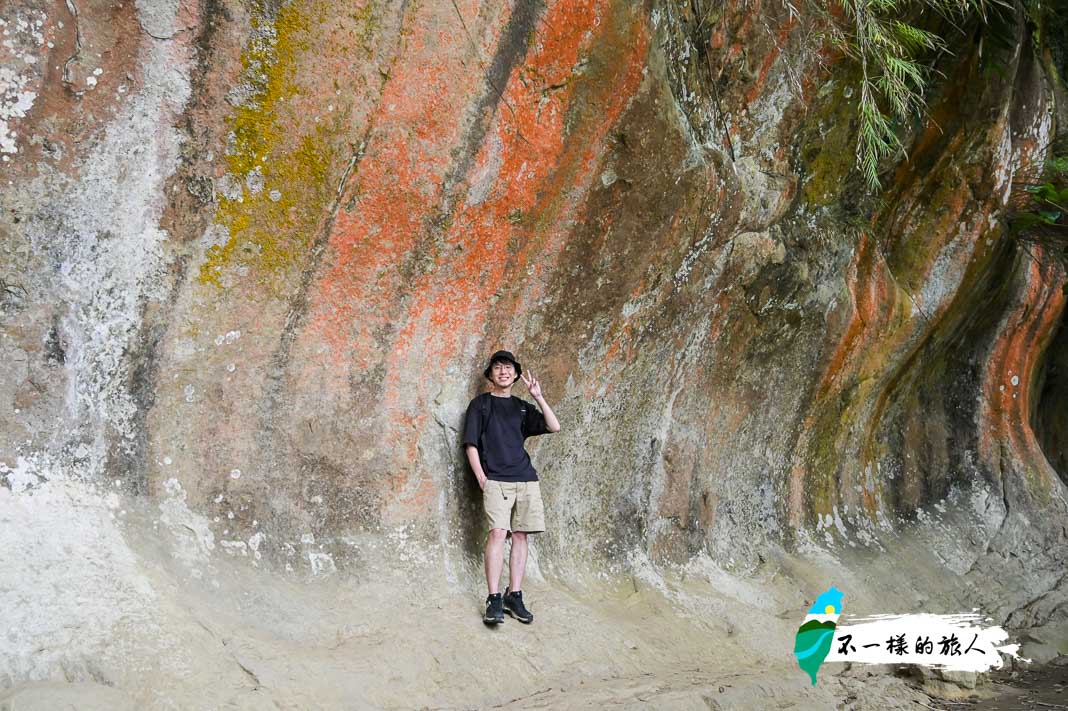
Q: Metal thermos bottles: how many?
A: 0